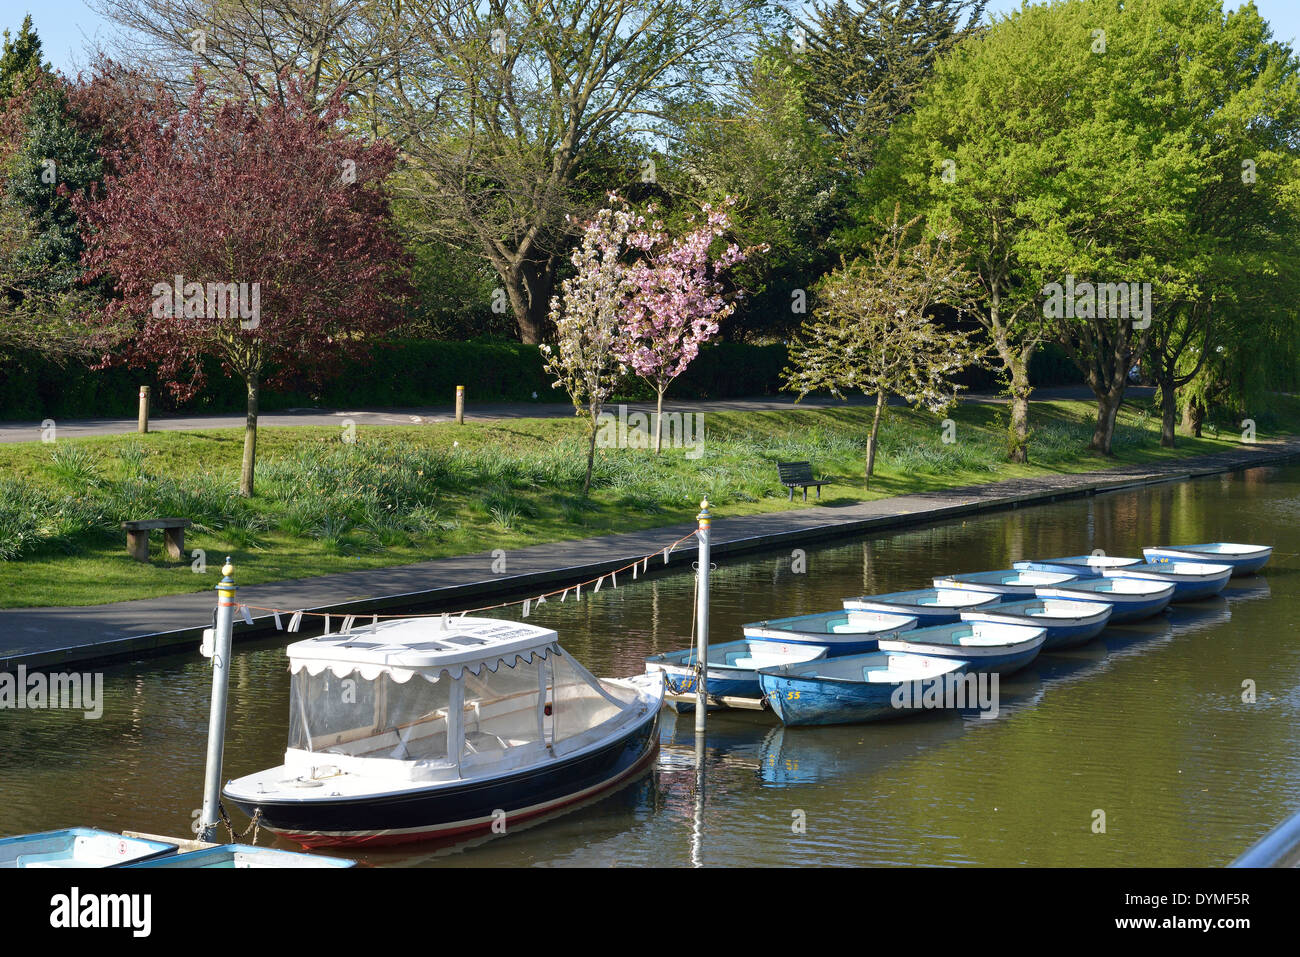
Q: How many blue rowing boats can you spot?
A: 13